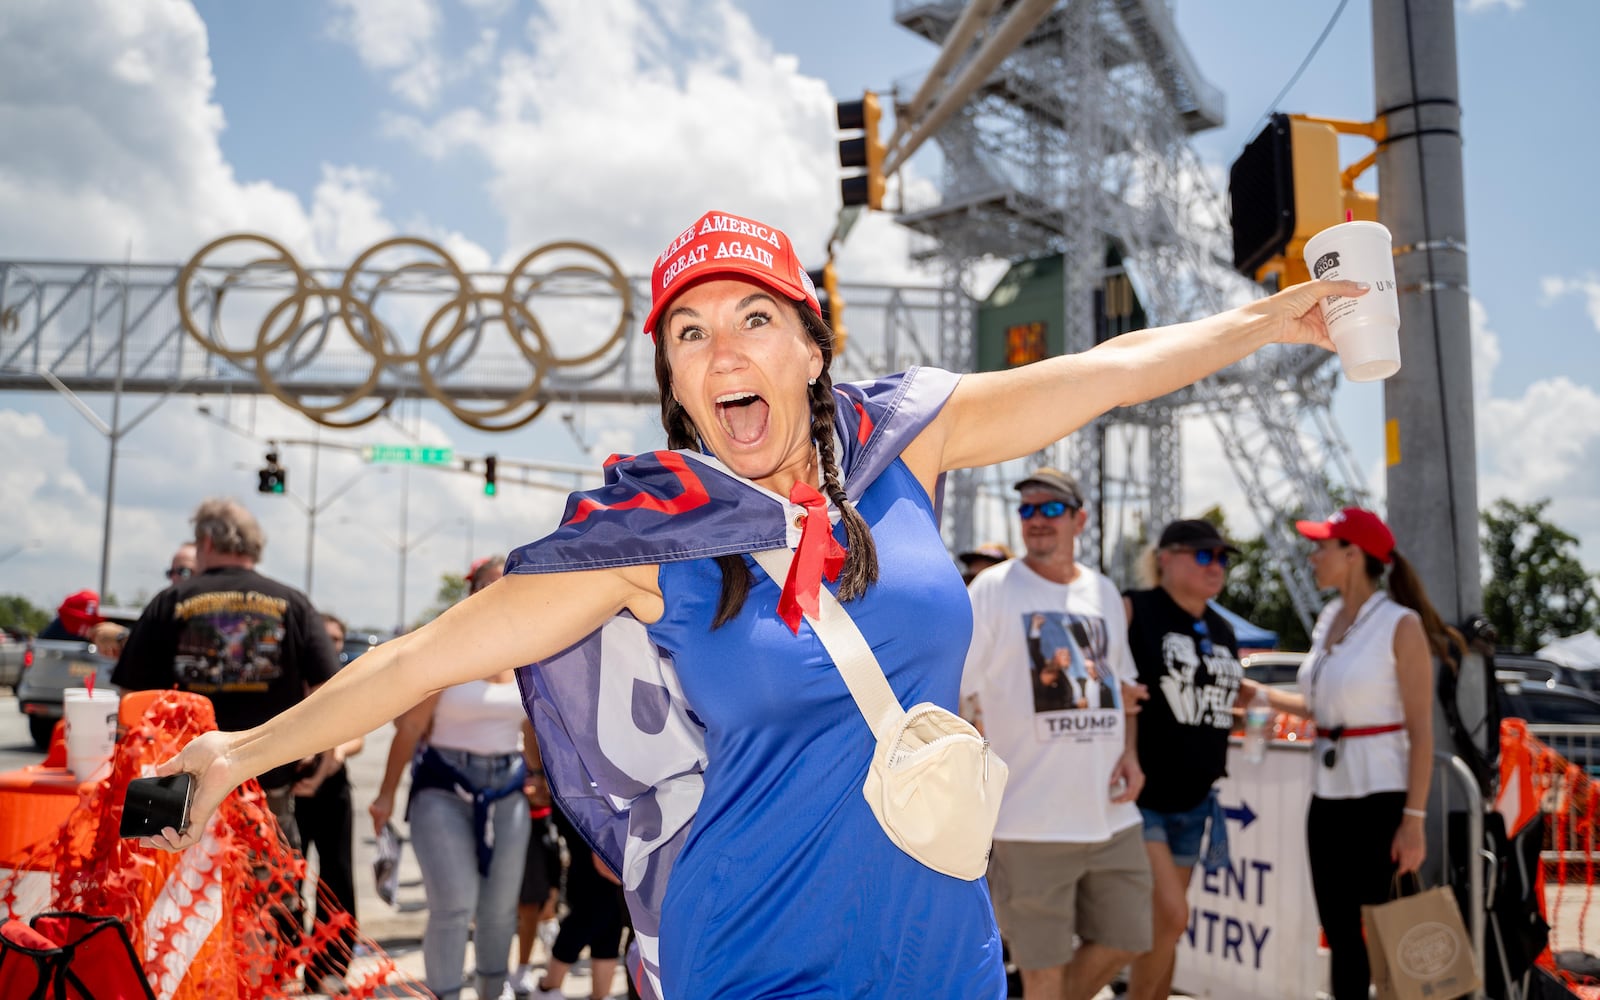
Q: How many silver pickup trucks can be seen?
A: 1